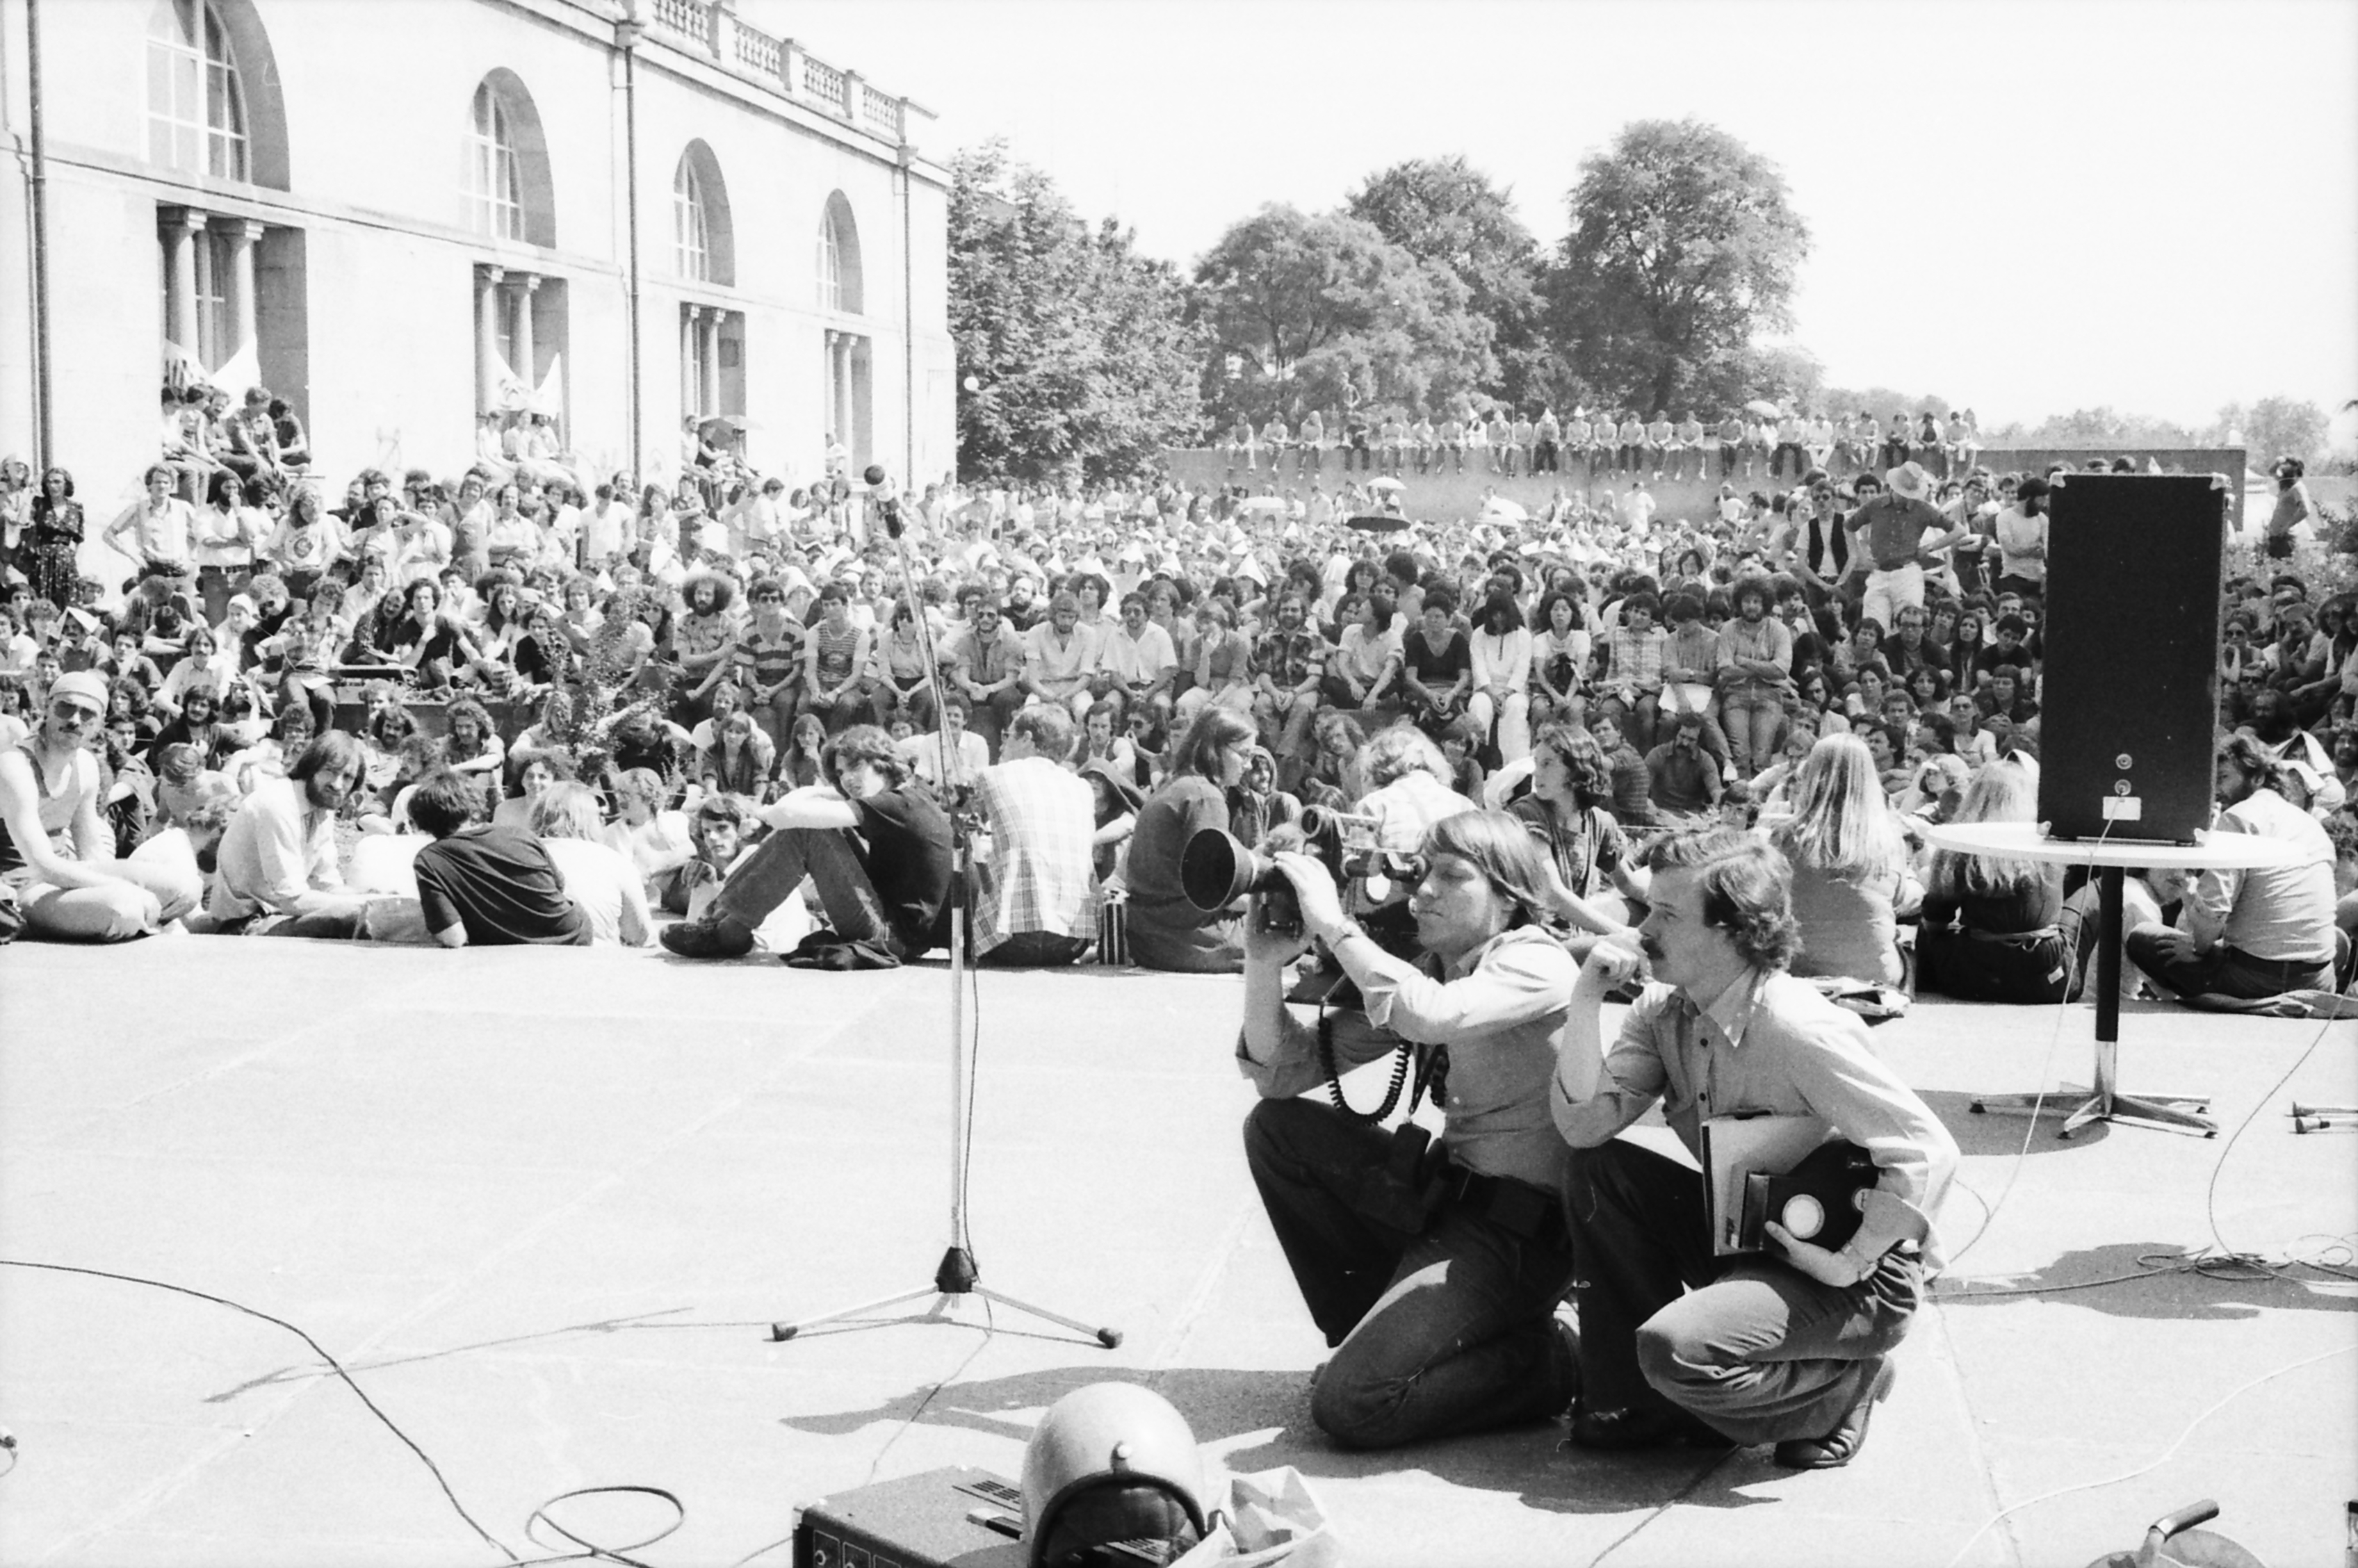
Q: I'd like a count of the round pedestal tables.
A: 1